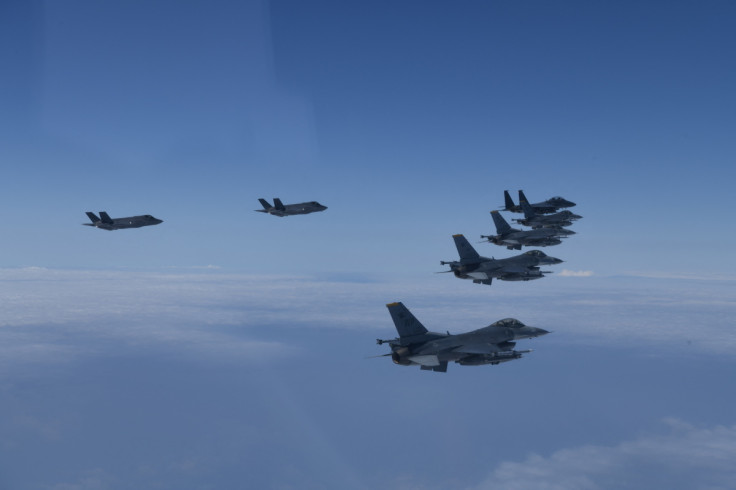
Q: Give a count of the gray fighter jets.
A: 7